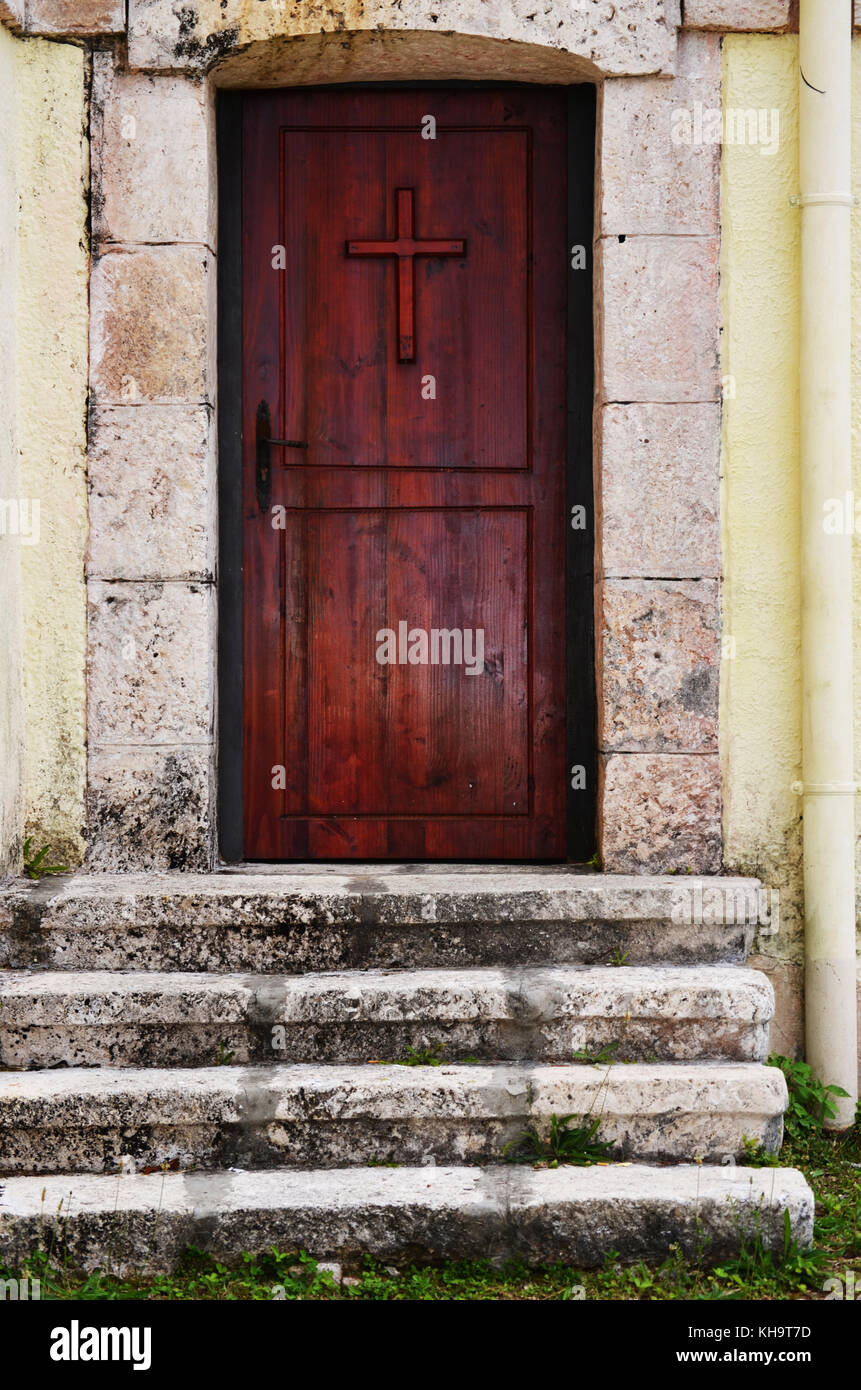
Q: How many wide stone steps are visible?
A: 4